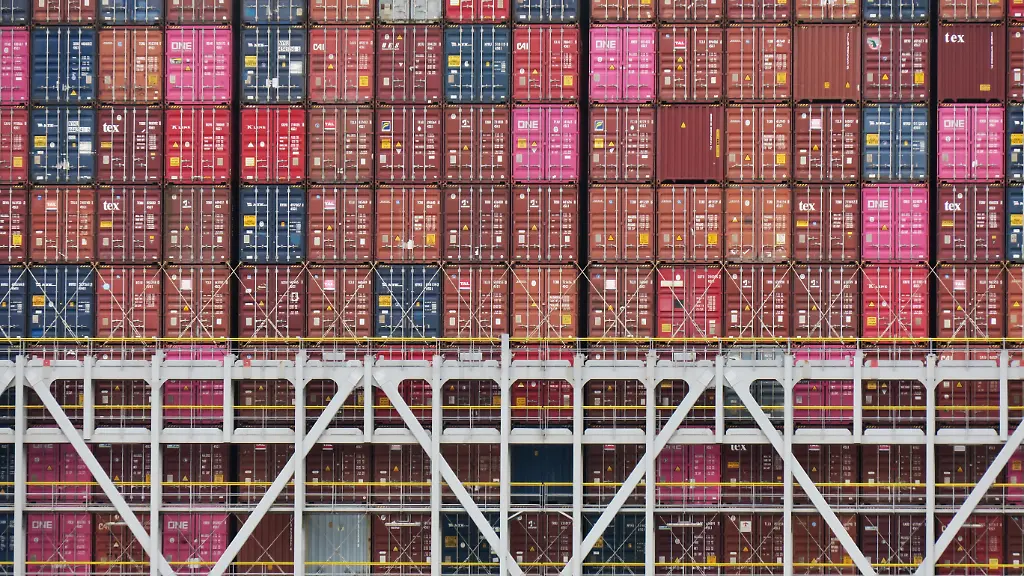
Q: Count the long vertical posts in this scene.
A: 9